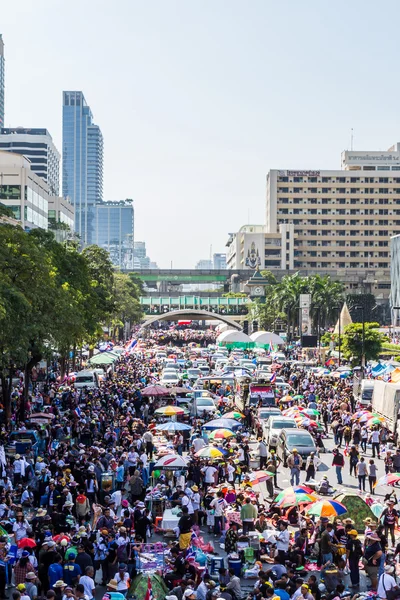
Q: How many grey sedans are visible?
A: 1